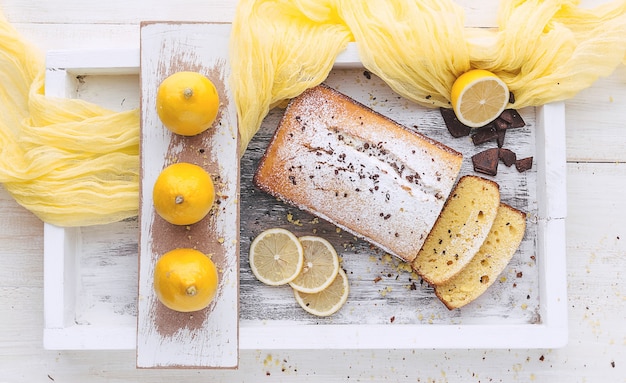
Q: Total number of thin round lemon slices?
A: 3